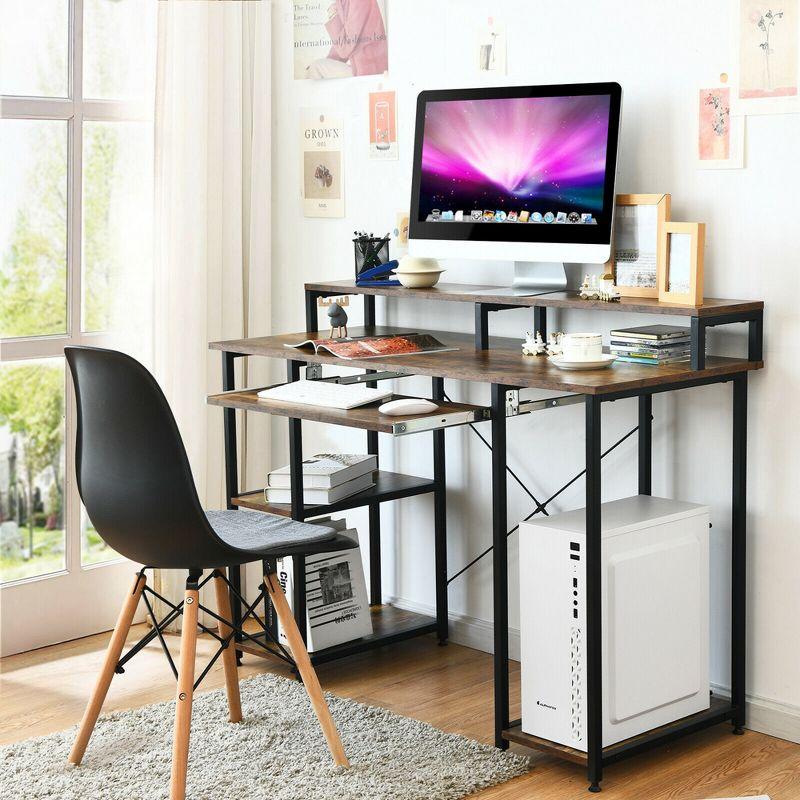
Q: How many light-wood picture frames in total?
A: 2